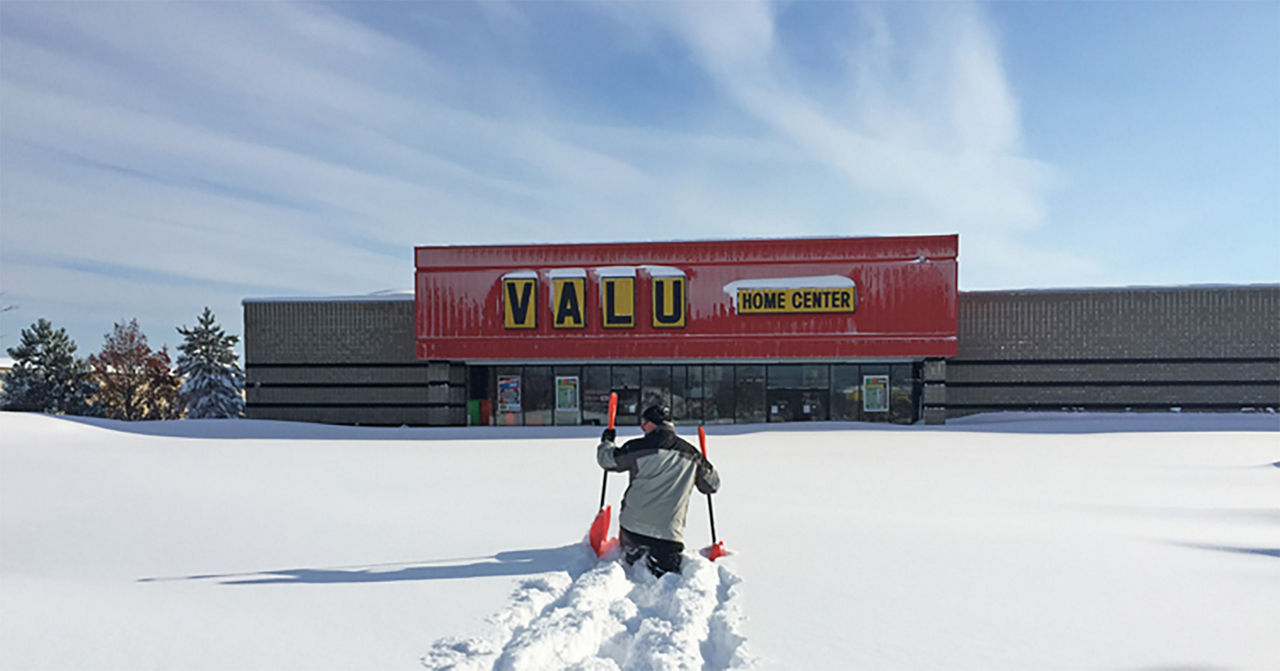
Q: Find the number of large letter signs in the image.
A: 4